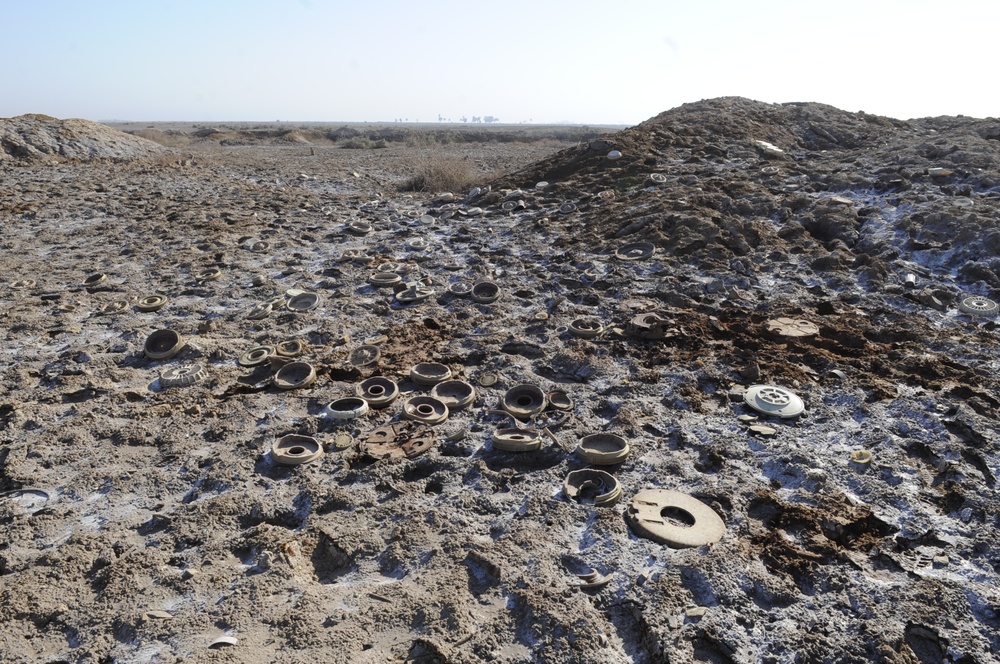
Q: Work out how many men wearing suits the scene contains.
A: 0